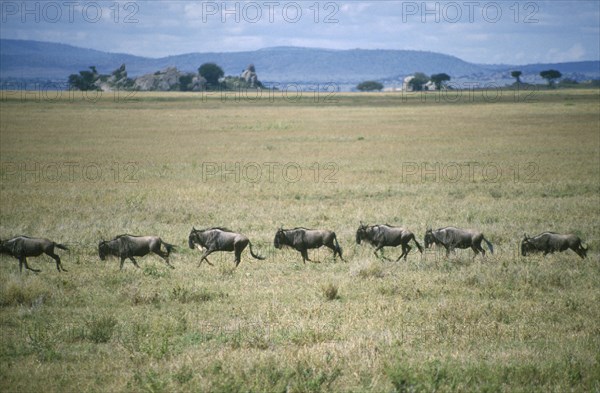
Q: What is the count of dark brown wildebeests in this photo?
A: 7